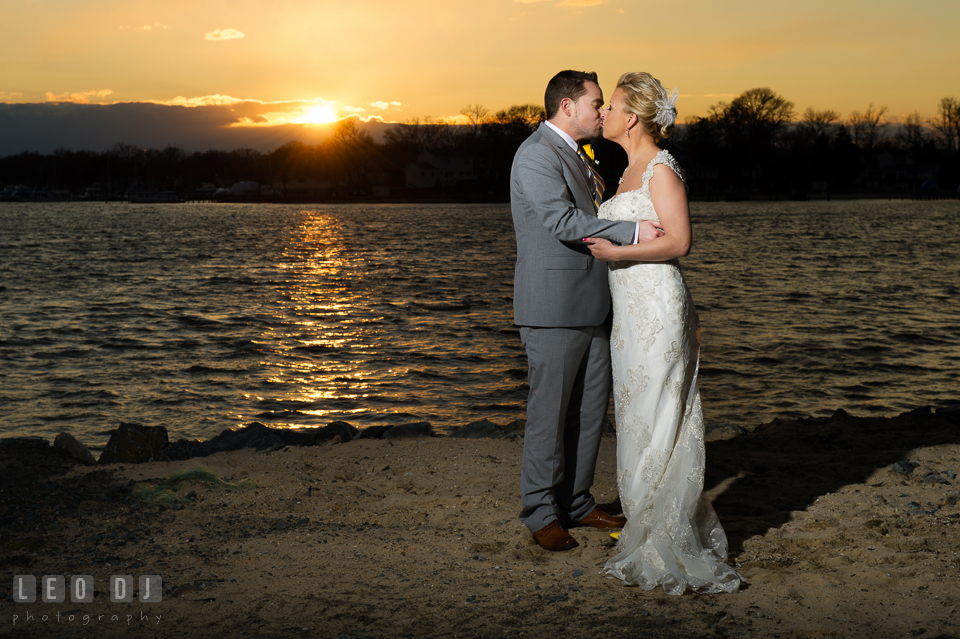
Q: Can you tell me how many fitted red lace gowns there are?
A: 0